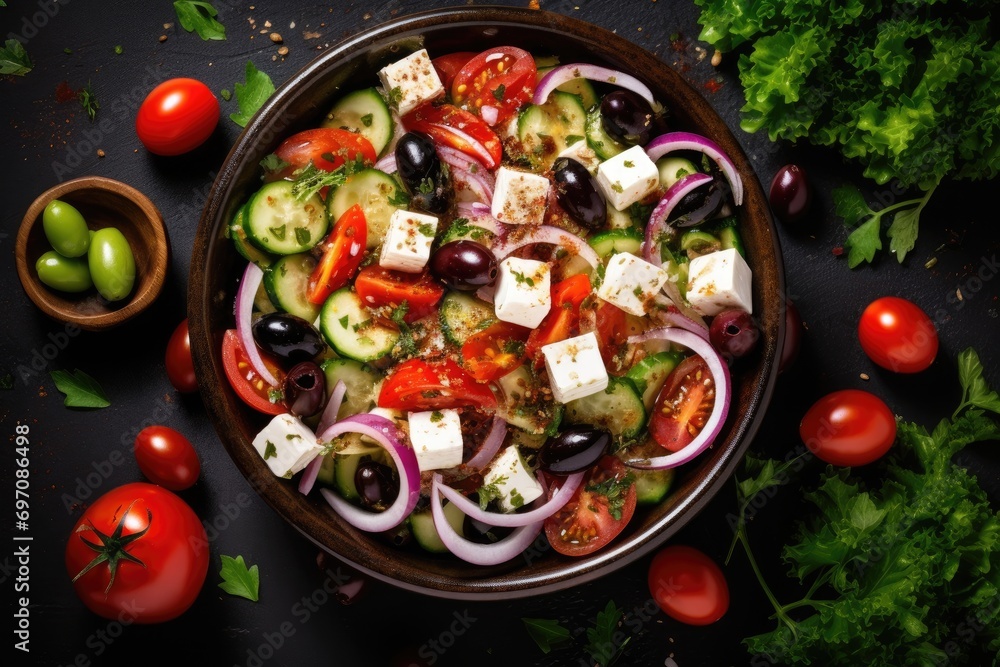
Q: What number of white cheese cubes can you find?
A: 11